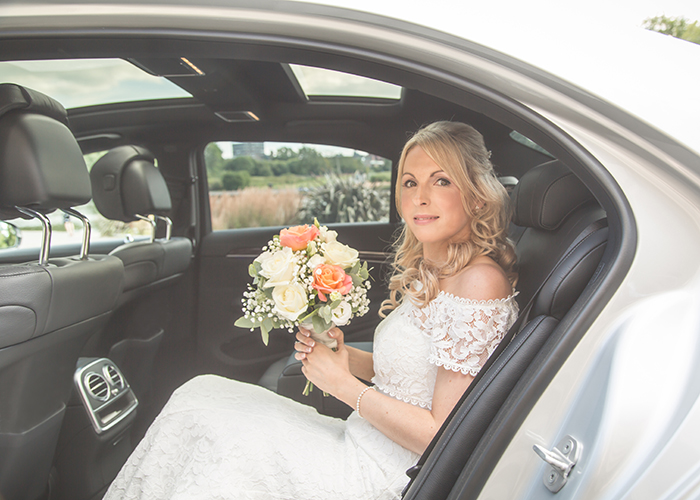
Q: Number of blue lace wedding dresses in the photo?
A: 0